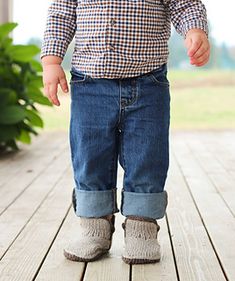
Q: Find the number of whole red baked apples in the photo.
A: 0